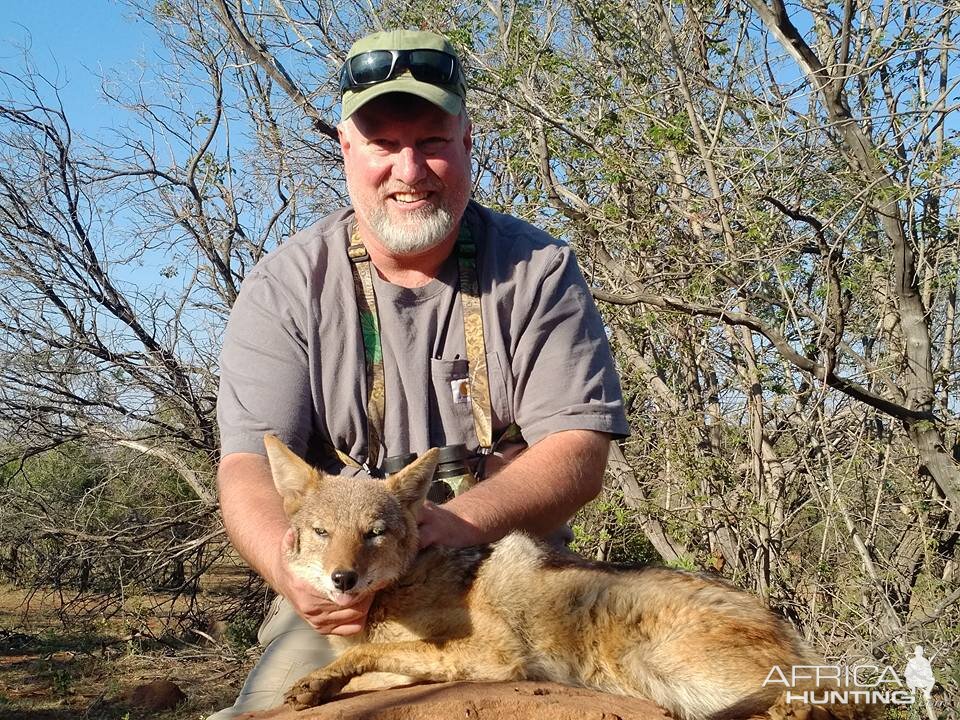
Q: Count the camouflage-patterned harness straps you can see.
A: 2